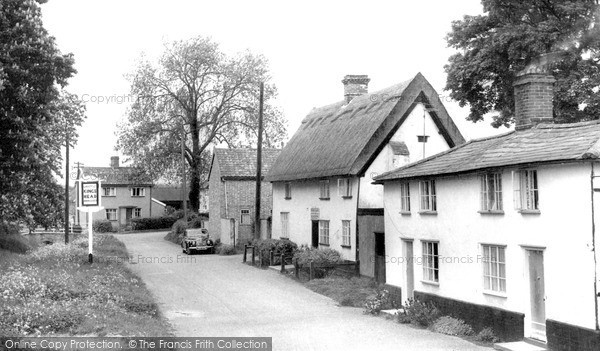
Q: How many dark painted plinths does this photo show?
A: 3